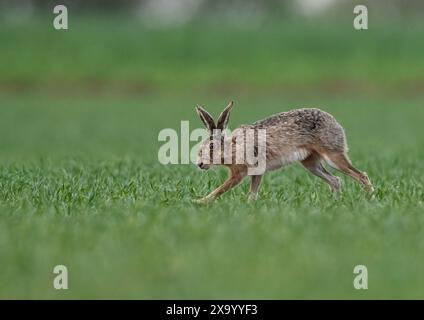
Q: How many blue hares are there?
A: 0